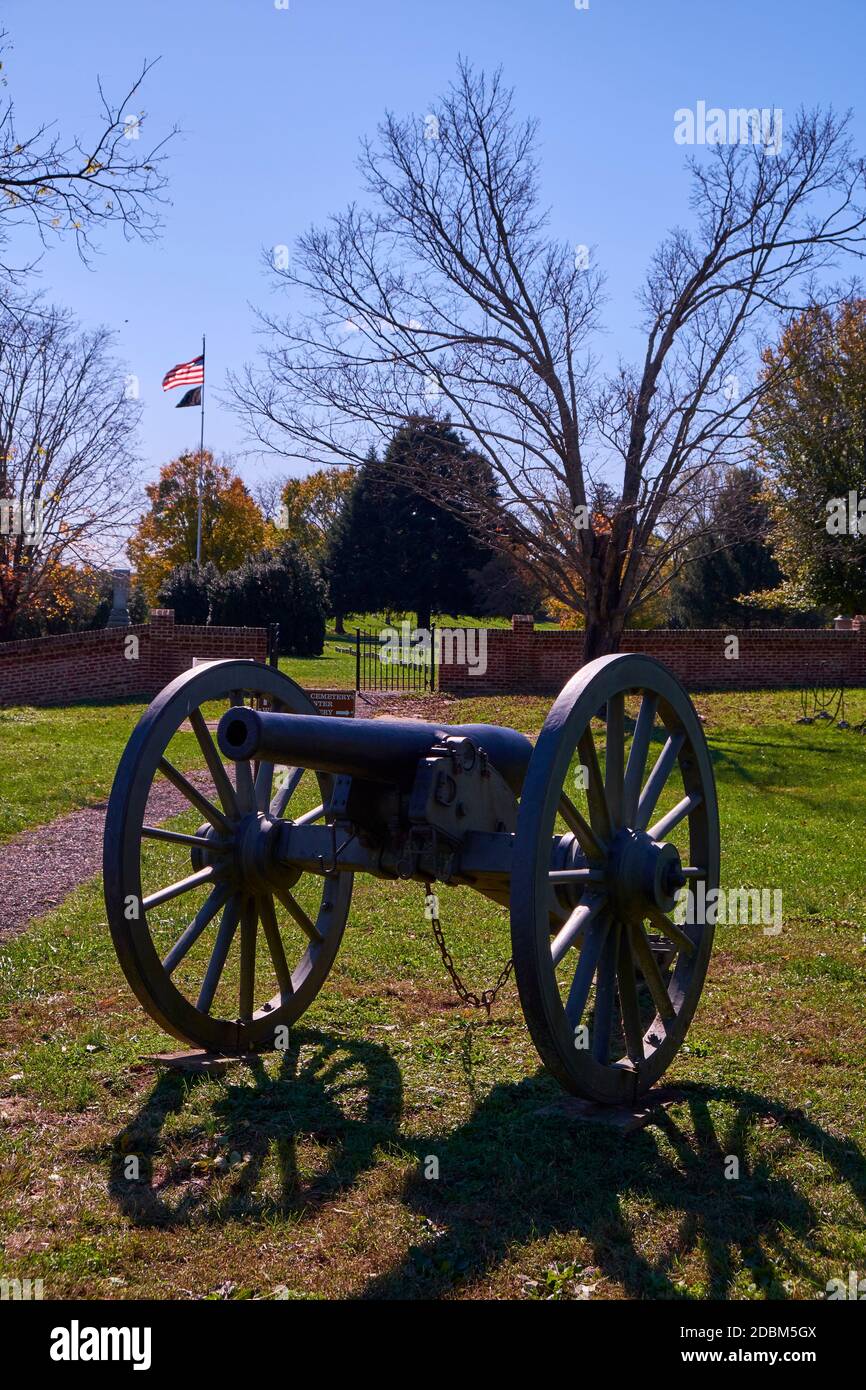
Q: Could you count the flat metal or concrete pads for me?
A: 2